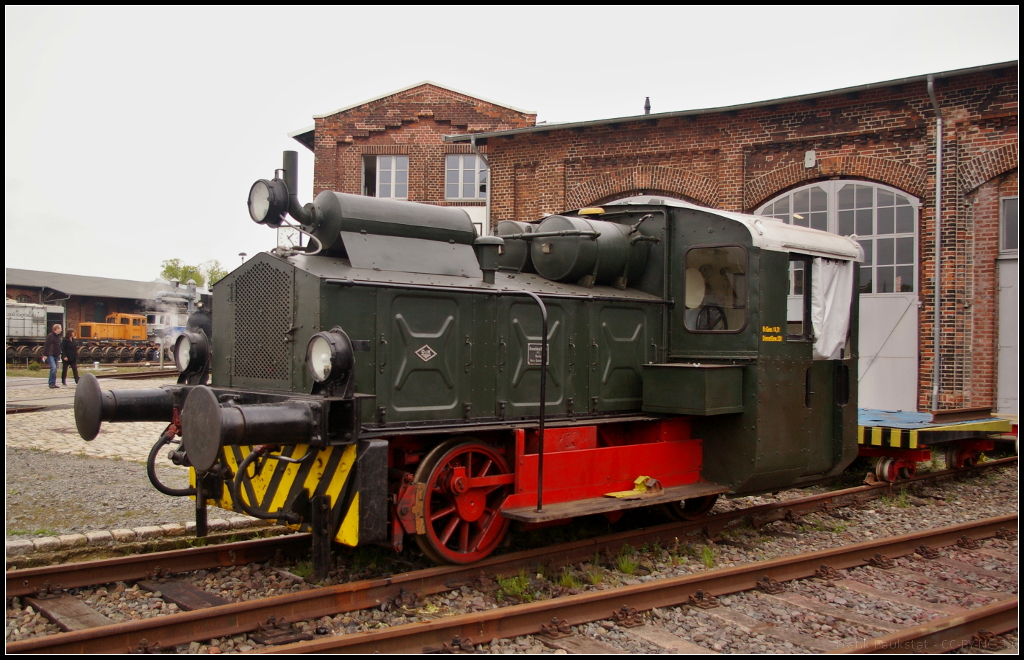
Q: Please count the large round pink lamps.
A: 0